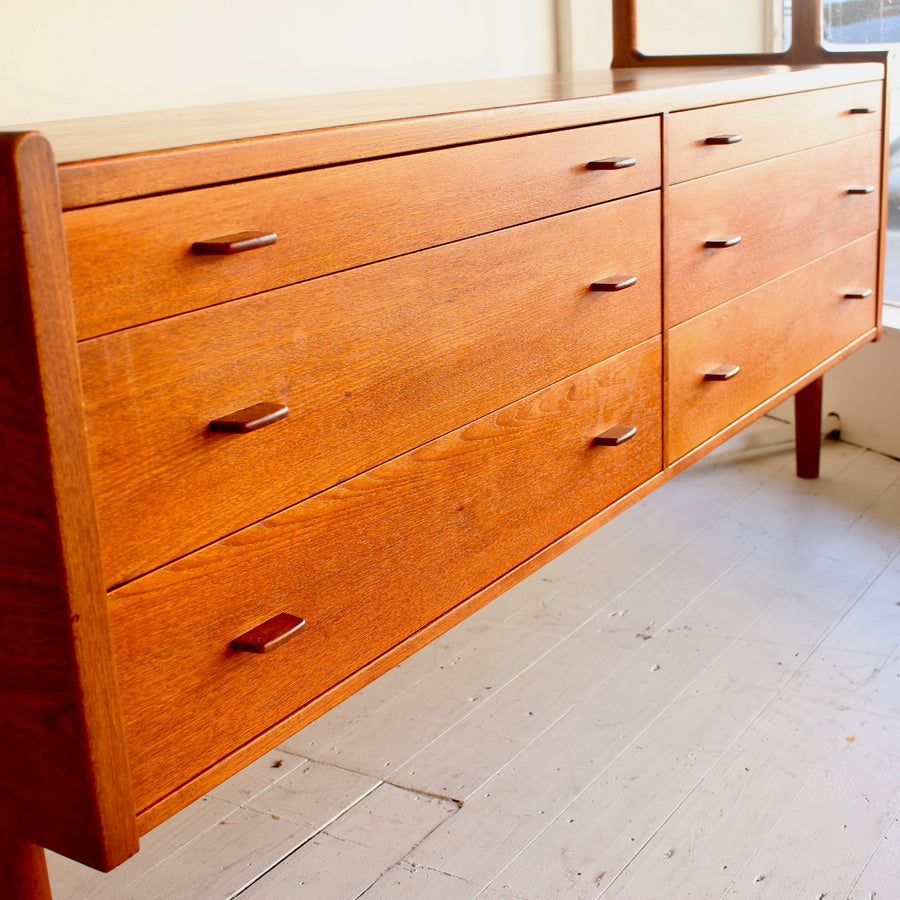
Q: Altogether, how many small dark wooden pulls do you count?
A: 12